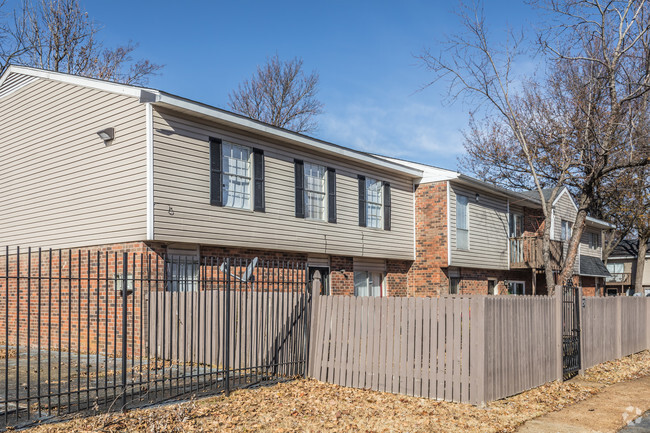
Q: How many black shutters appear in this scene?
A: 6